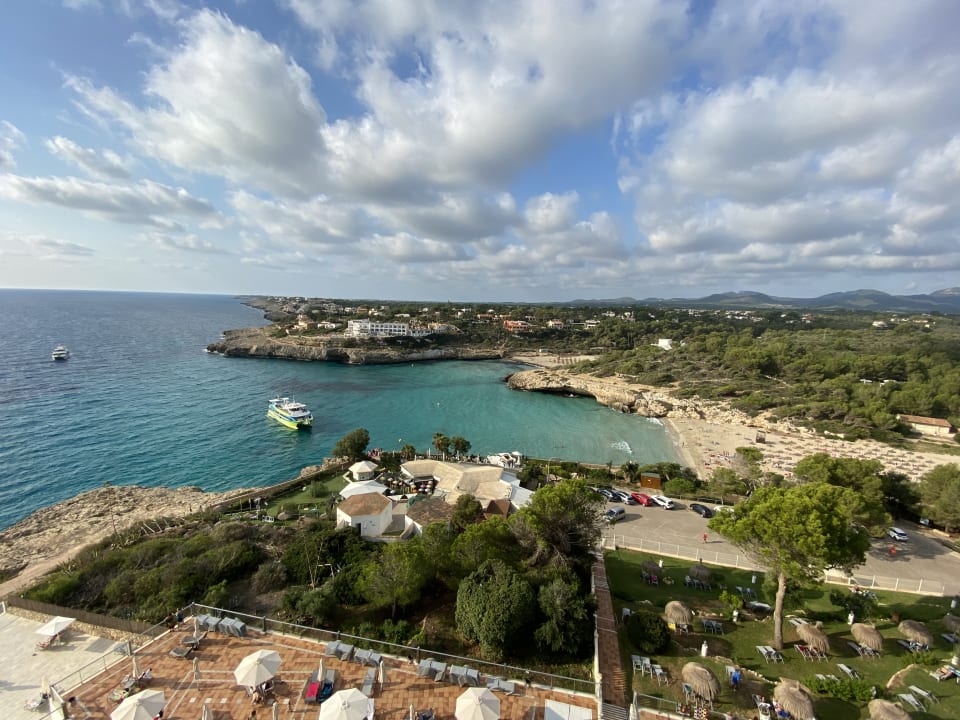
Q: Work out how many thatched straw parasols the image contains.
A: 10